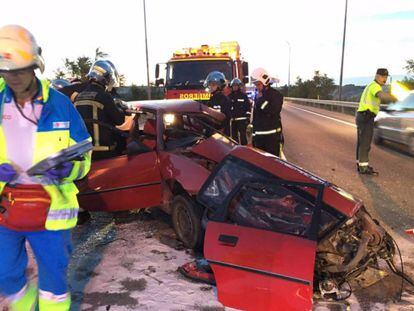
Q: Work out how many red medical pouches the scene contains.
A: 1